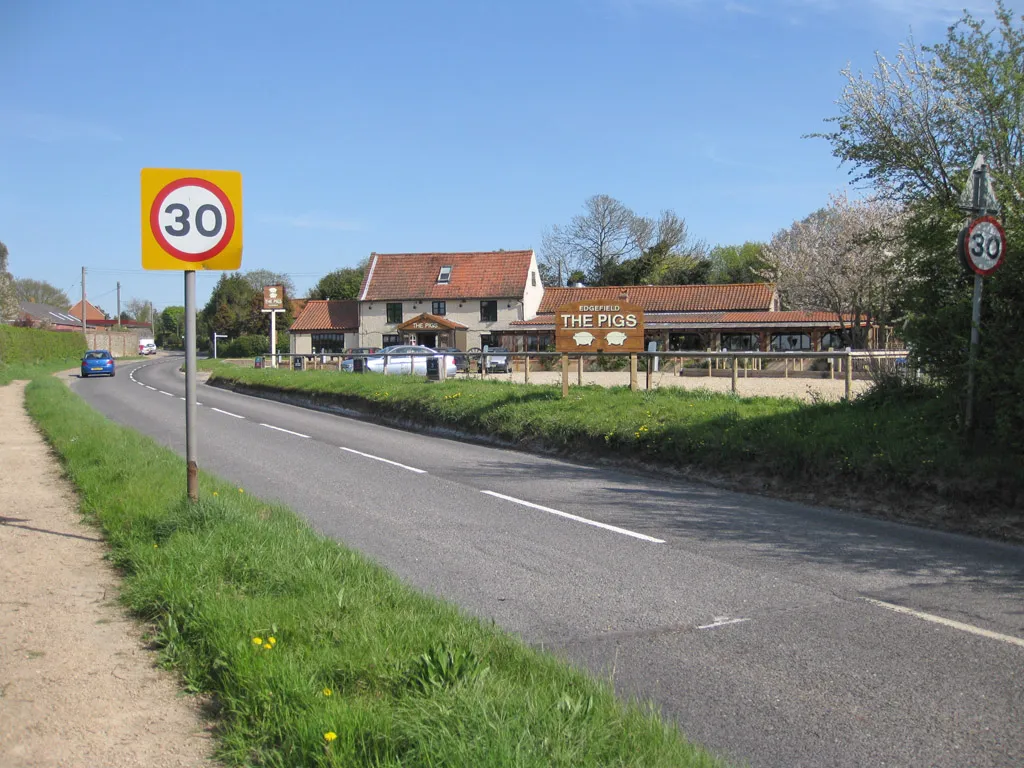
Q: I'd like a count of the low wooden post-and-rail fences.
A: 1